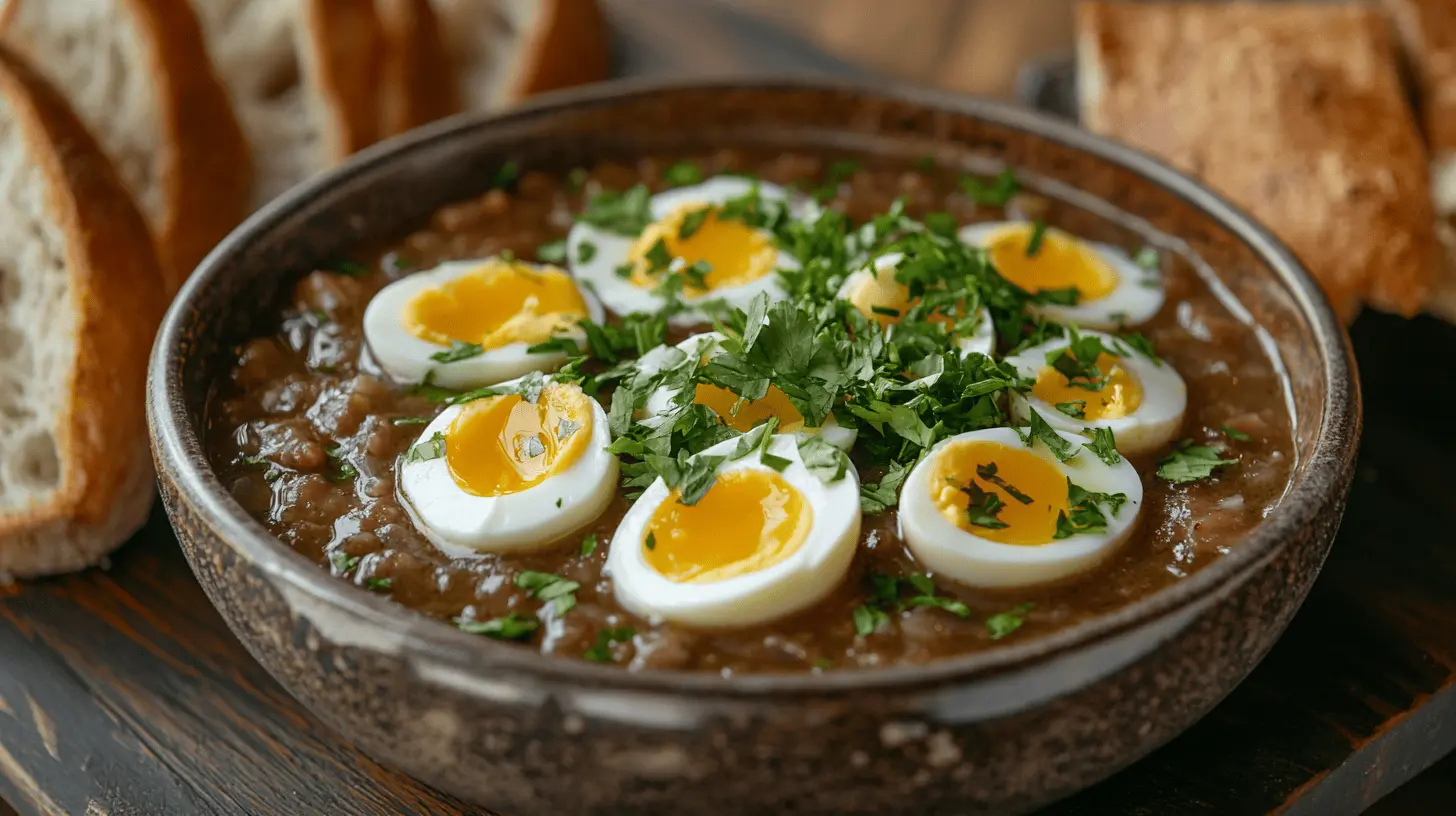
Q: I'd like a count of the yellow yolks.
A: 9